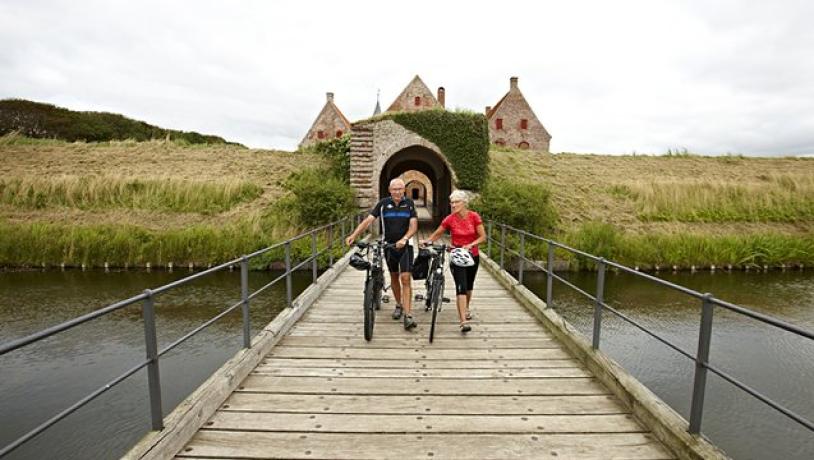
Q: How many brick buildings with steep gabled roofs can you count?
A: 3